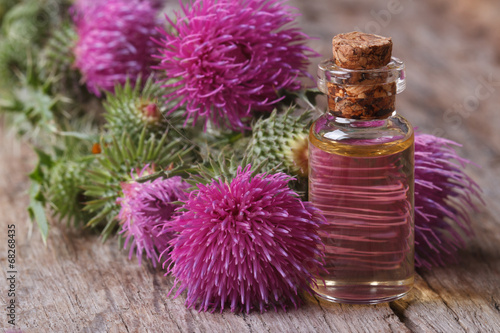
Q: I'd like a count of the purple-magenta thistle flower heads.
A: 5